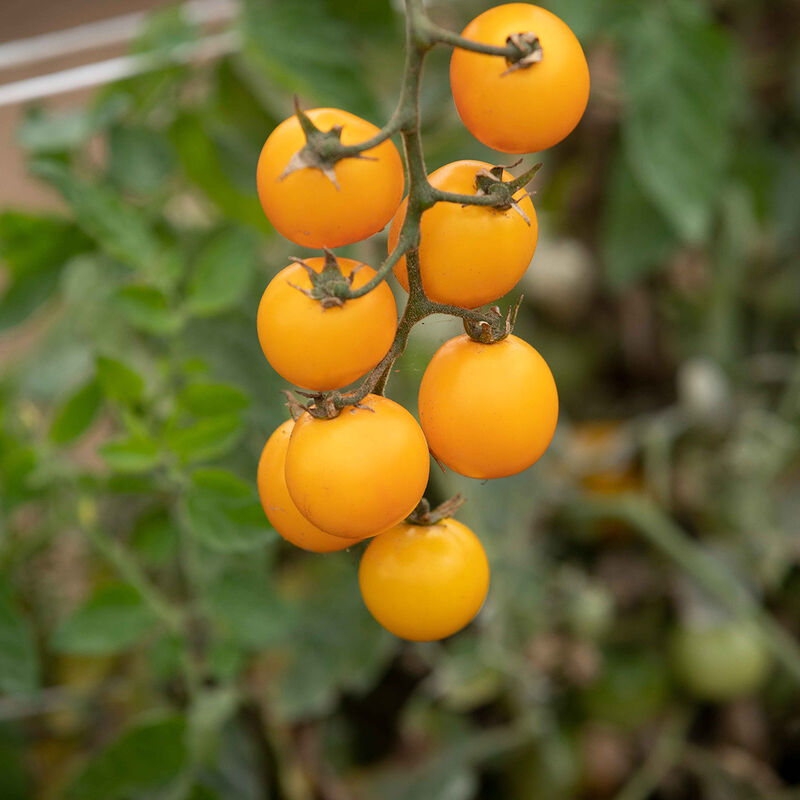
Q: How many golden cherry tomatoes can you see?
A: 8